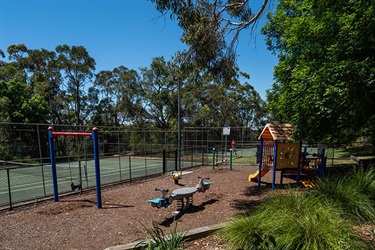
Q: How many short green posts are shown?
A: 2